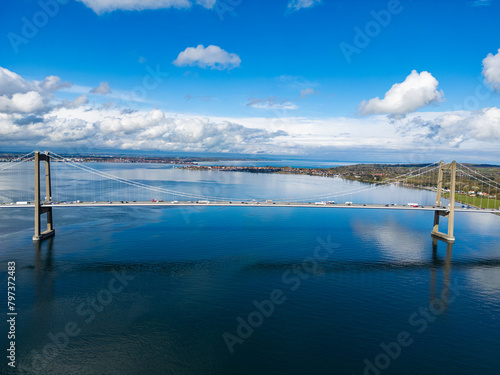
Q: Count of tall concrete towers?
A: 2